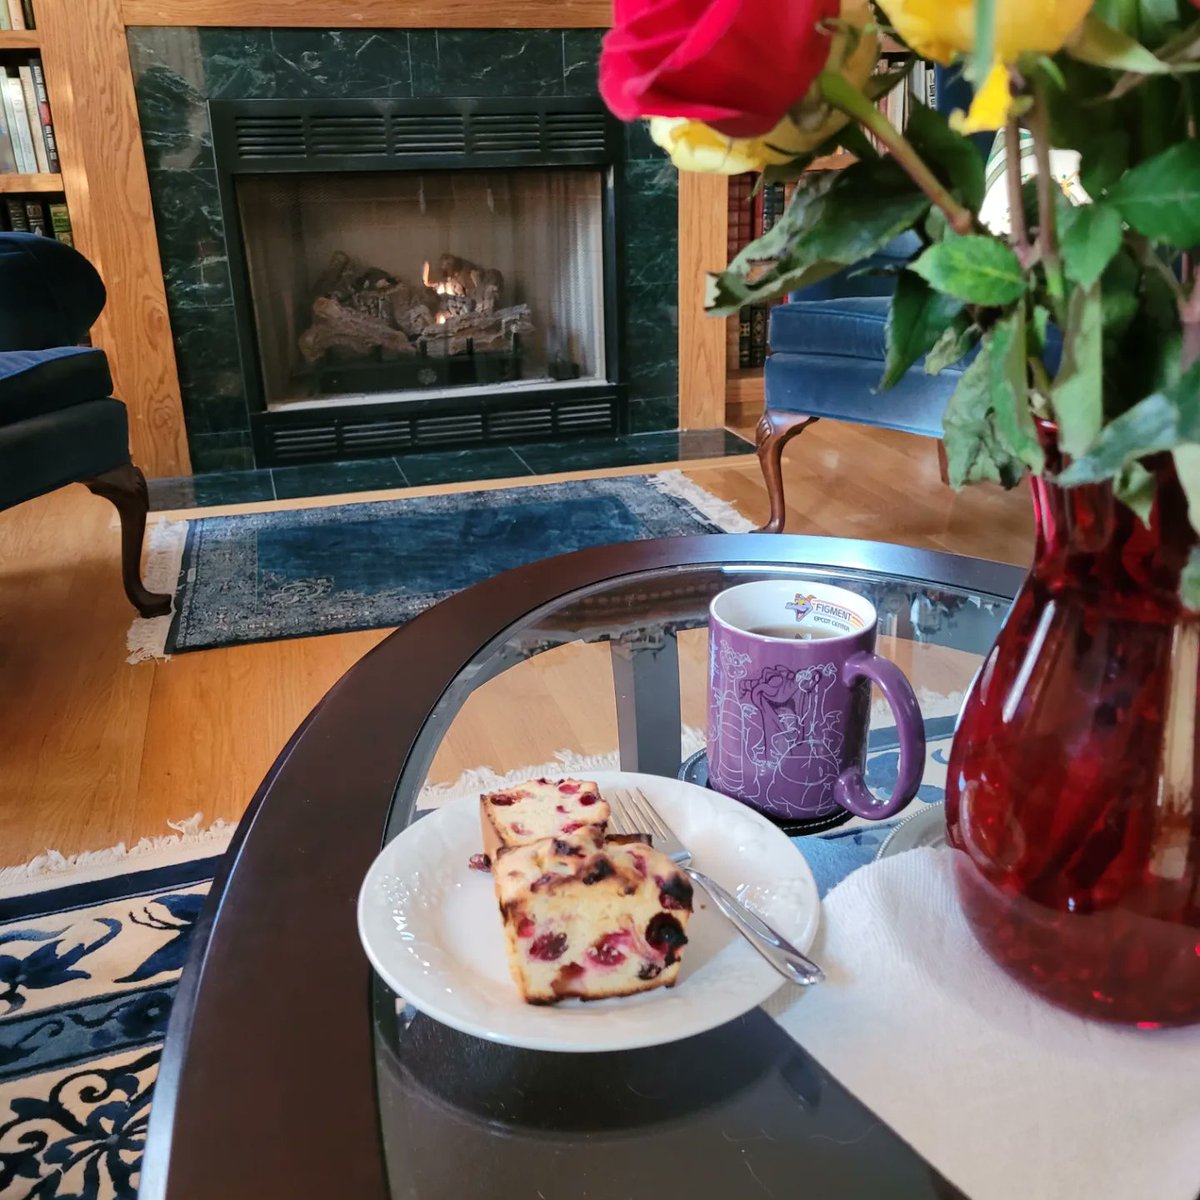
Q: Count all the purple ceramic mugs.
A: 1